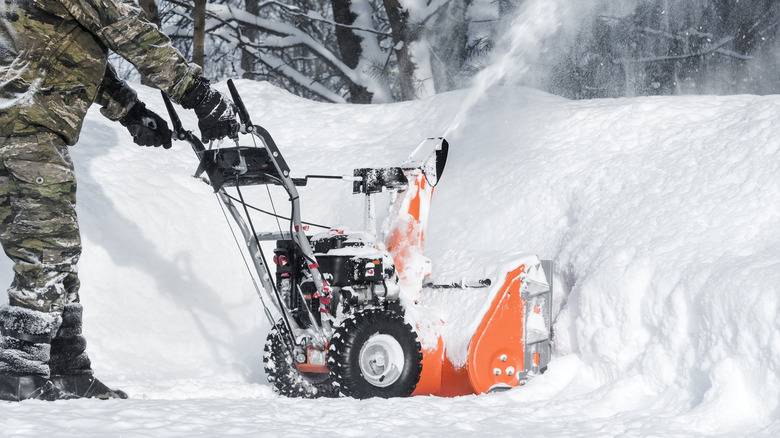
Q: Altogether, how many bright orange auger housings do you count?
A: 1